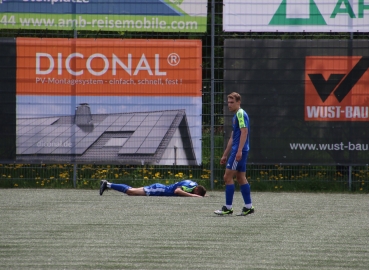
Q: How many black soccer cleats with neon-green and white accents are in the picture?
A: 2